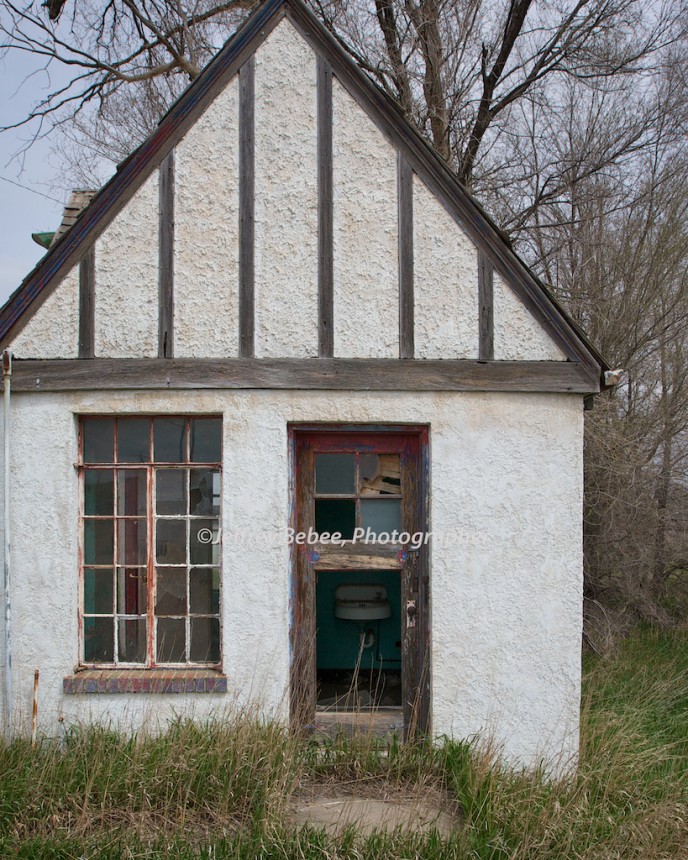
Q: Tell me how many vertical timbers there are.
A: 6